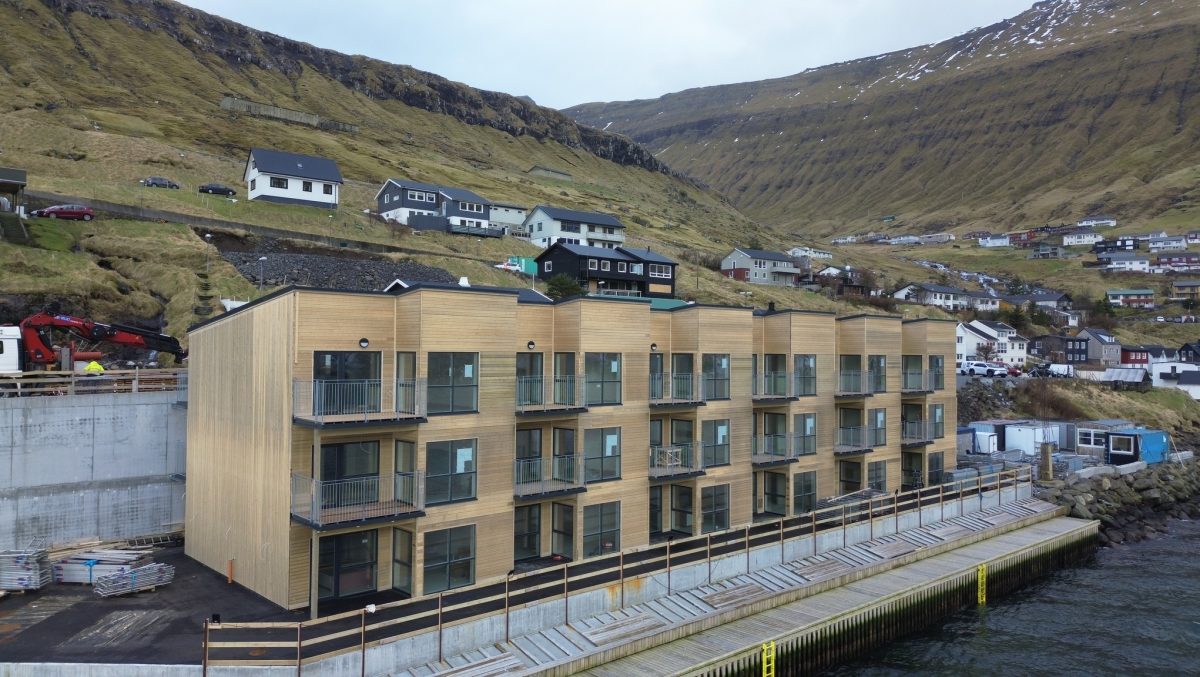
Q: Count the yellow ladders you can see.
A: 2